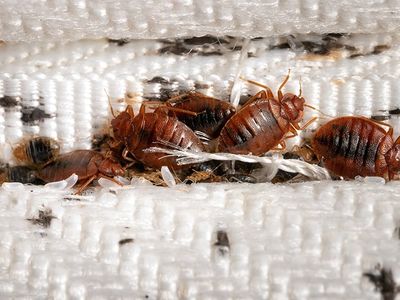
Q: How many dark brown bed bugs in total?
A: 5